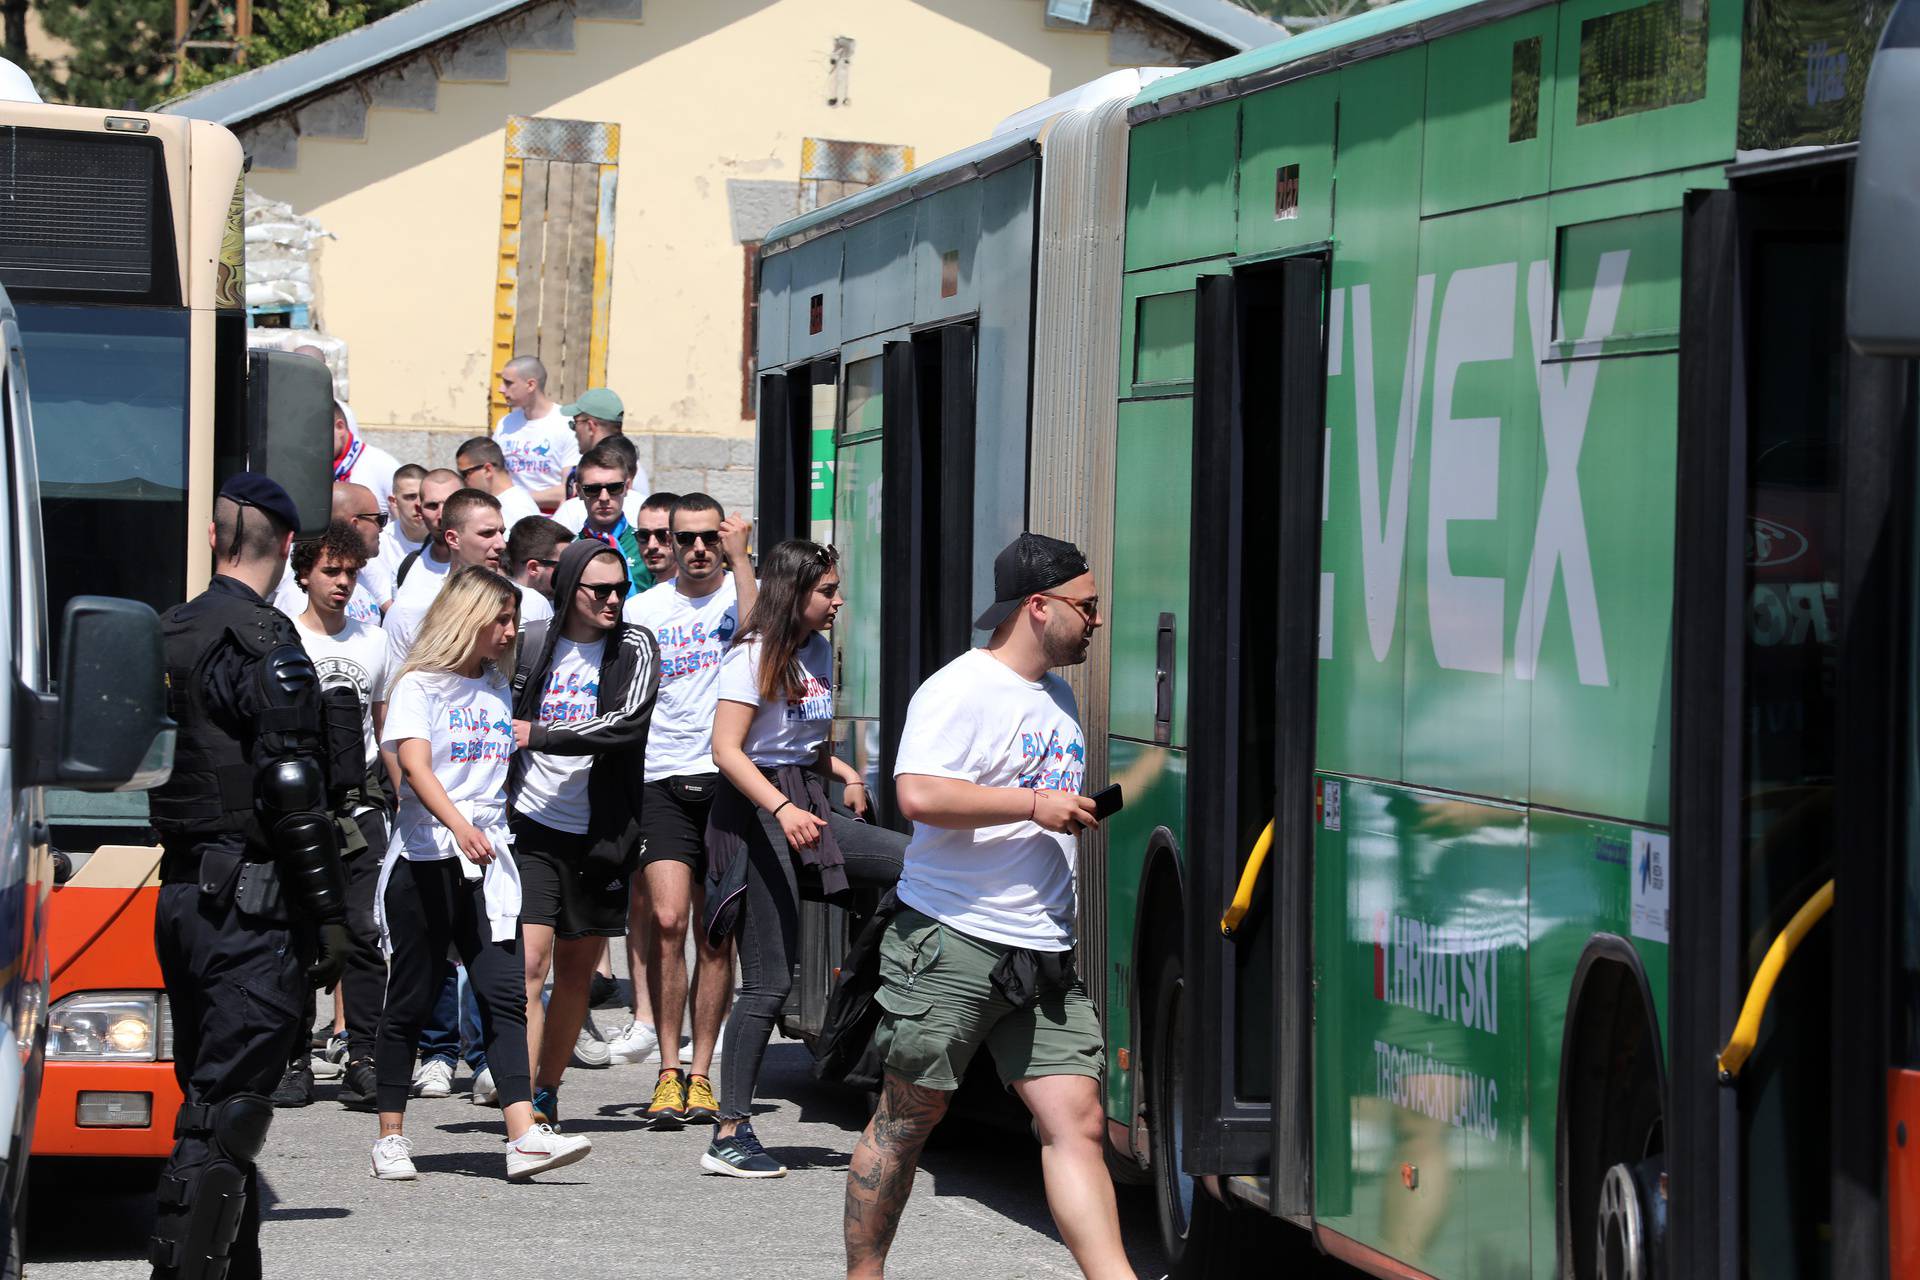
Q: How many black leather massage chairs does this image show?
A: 0